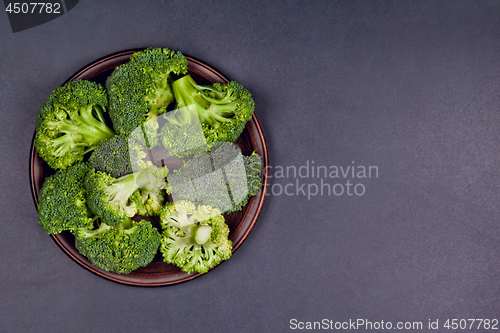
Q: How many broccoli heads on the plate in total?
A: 9